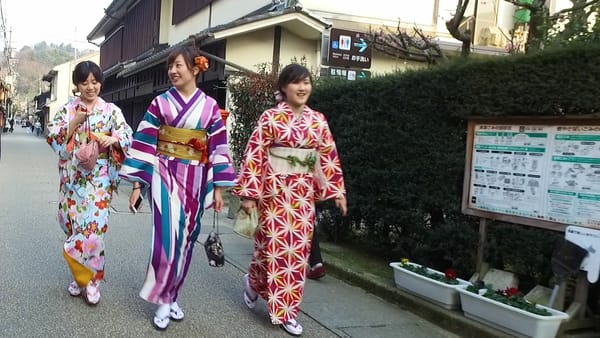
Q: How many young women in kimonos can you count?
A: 3